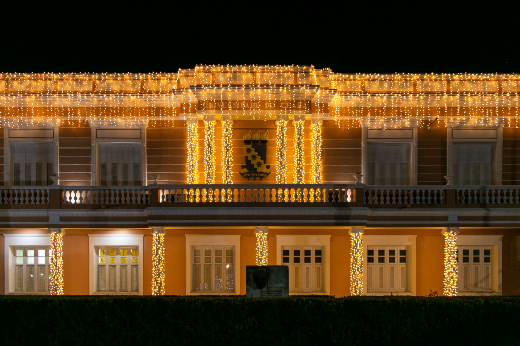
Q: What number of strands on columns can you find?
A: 11